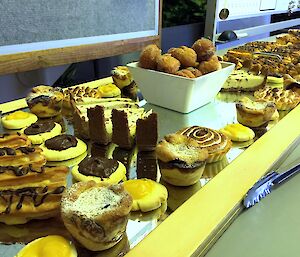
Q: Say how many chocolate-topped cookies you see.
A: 3